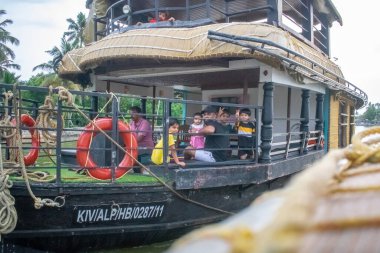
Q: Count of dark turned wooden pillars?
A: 3